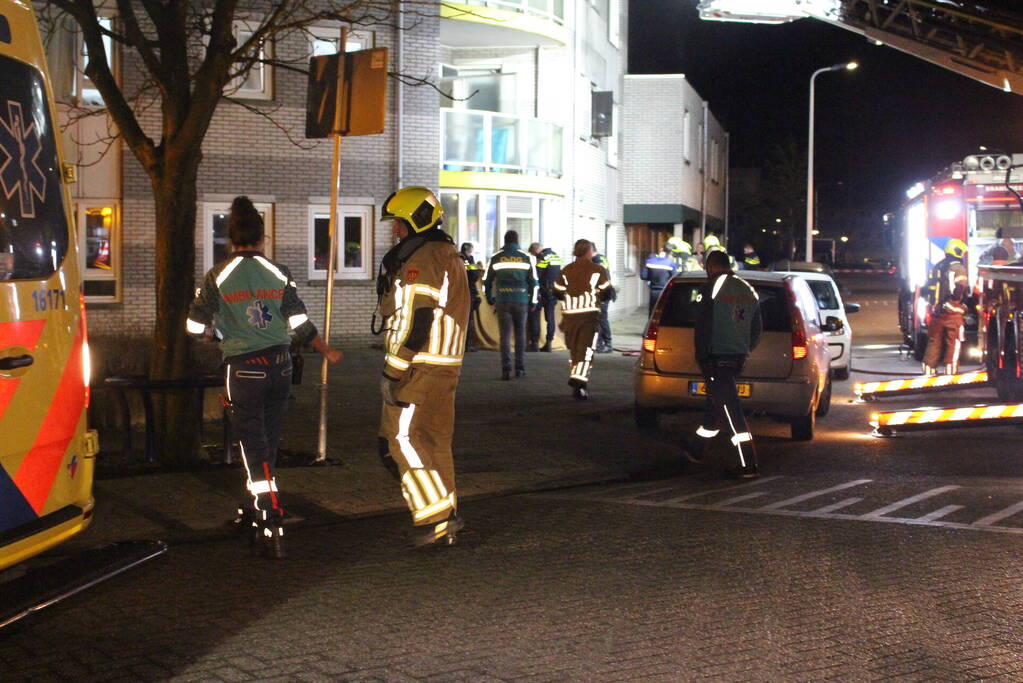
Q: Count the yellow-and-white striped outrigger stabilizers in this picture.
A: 2